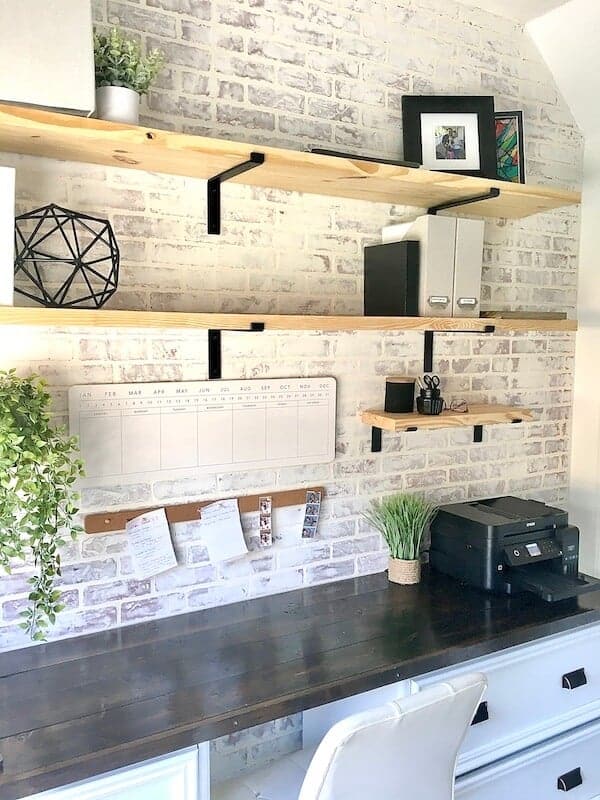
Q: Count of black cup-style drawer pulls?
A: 3